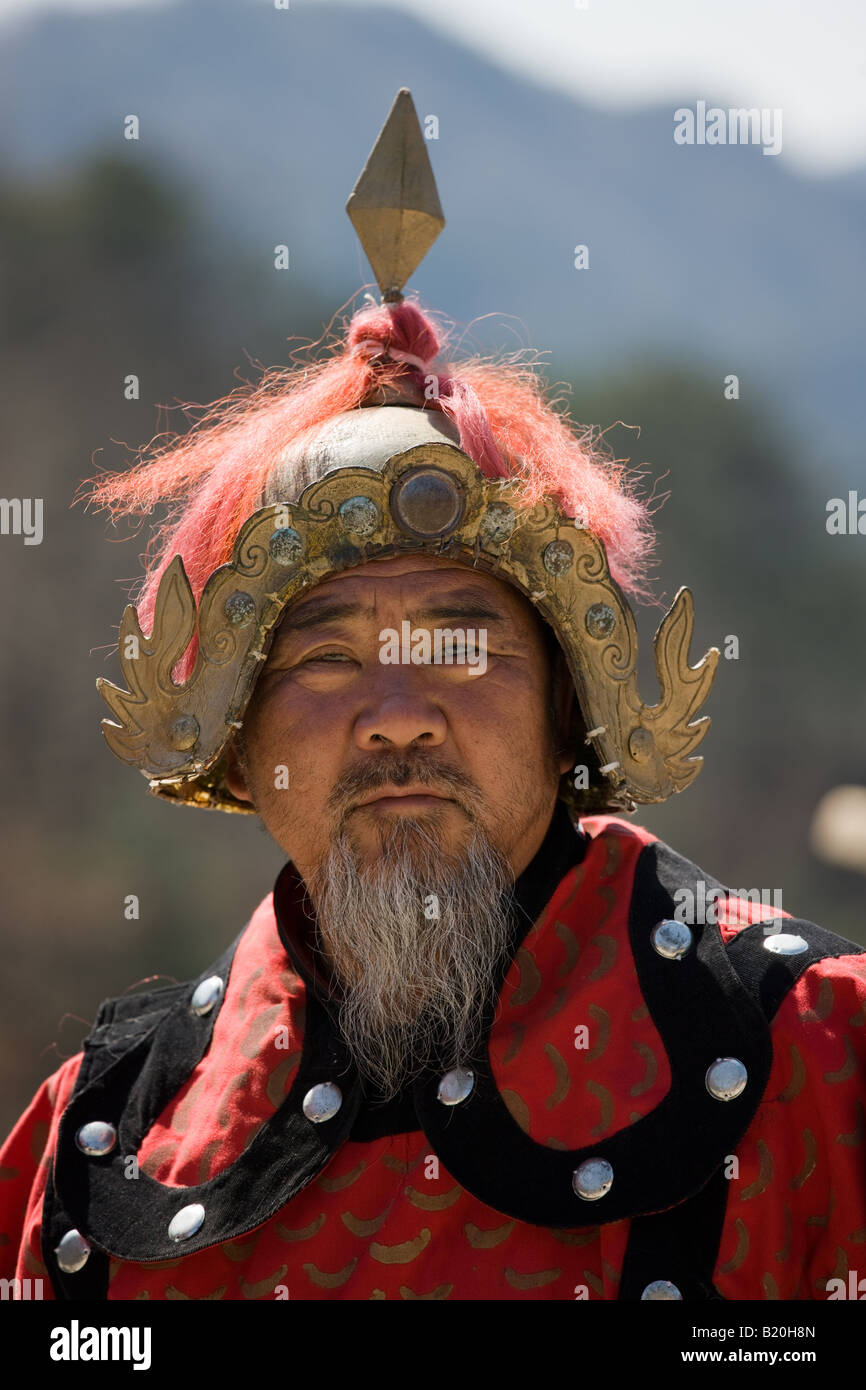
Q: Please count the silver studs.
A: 11